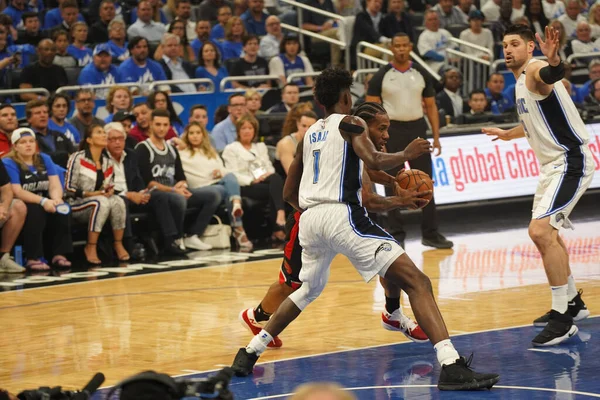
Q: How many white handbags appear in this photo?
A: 1